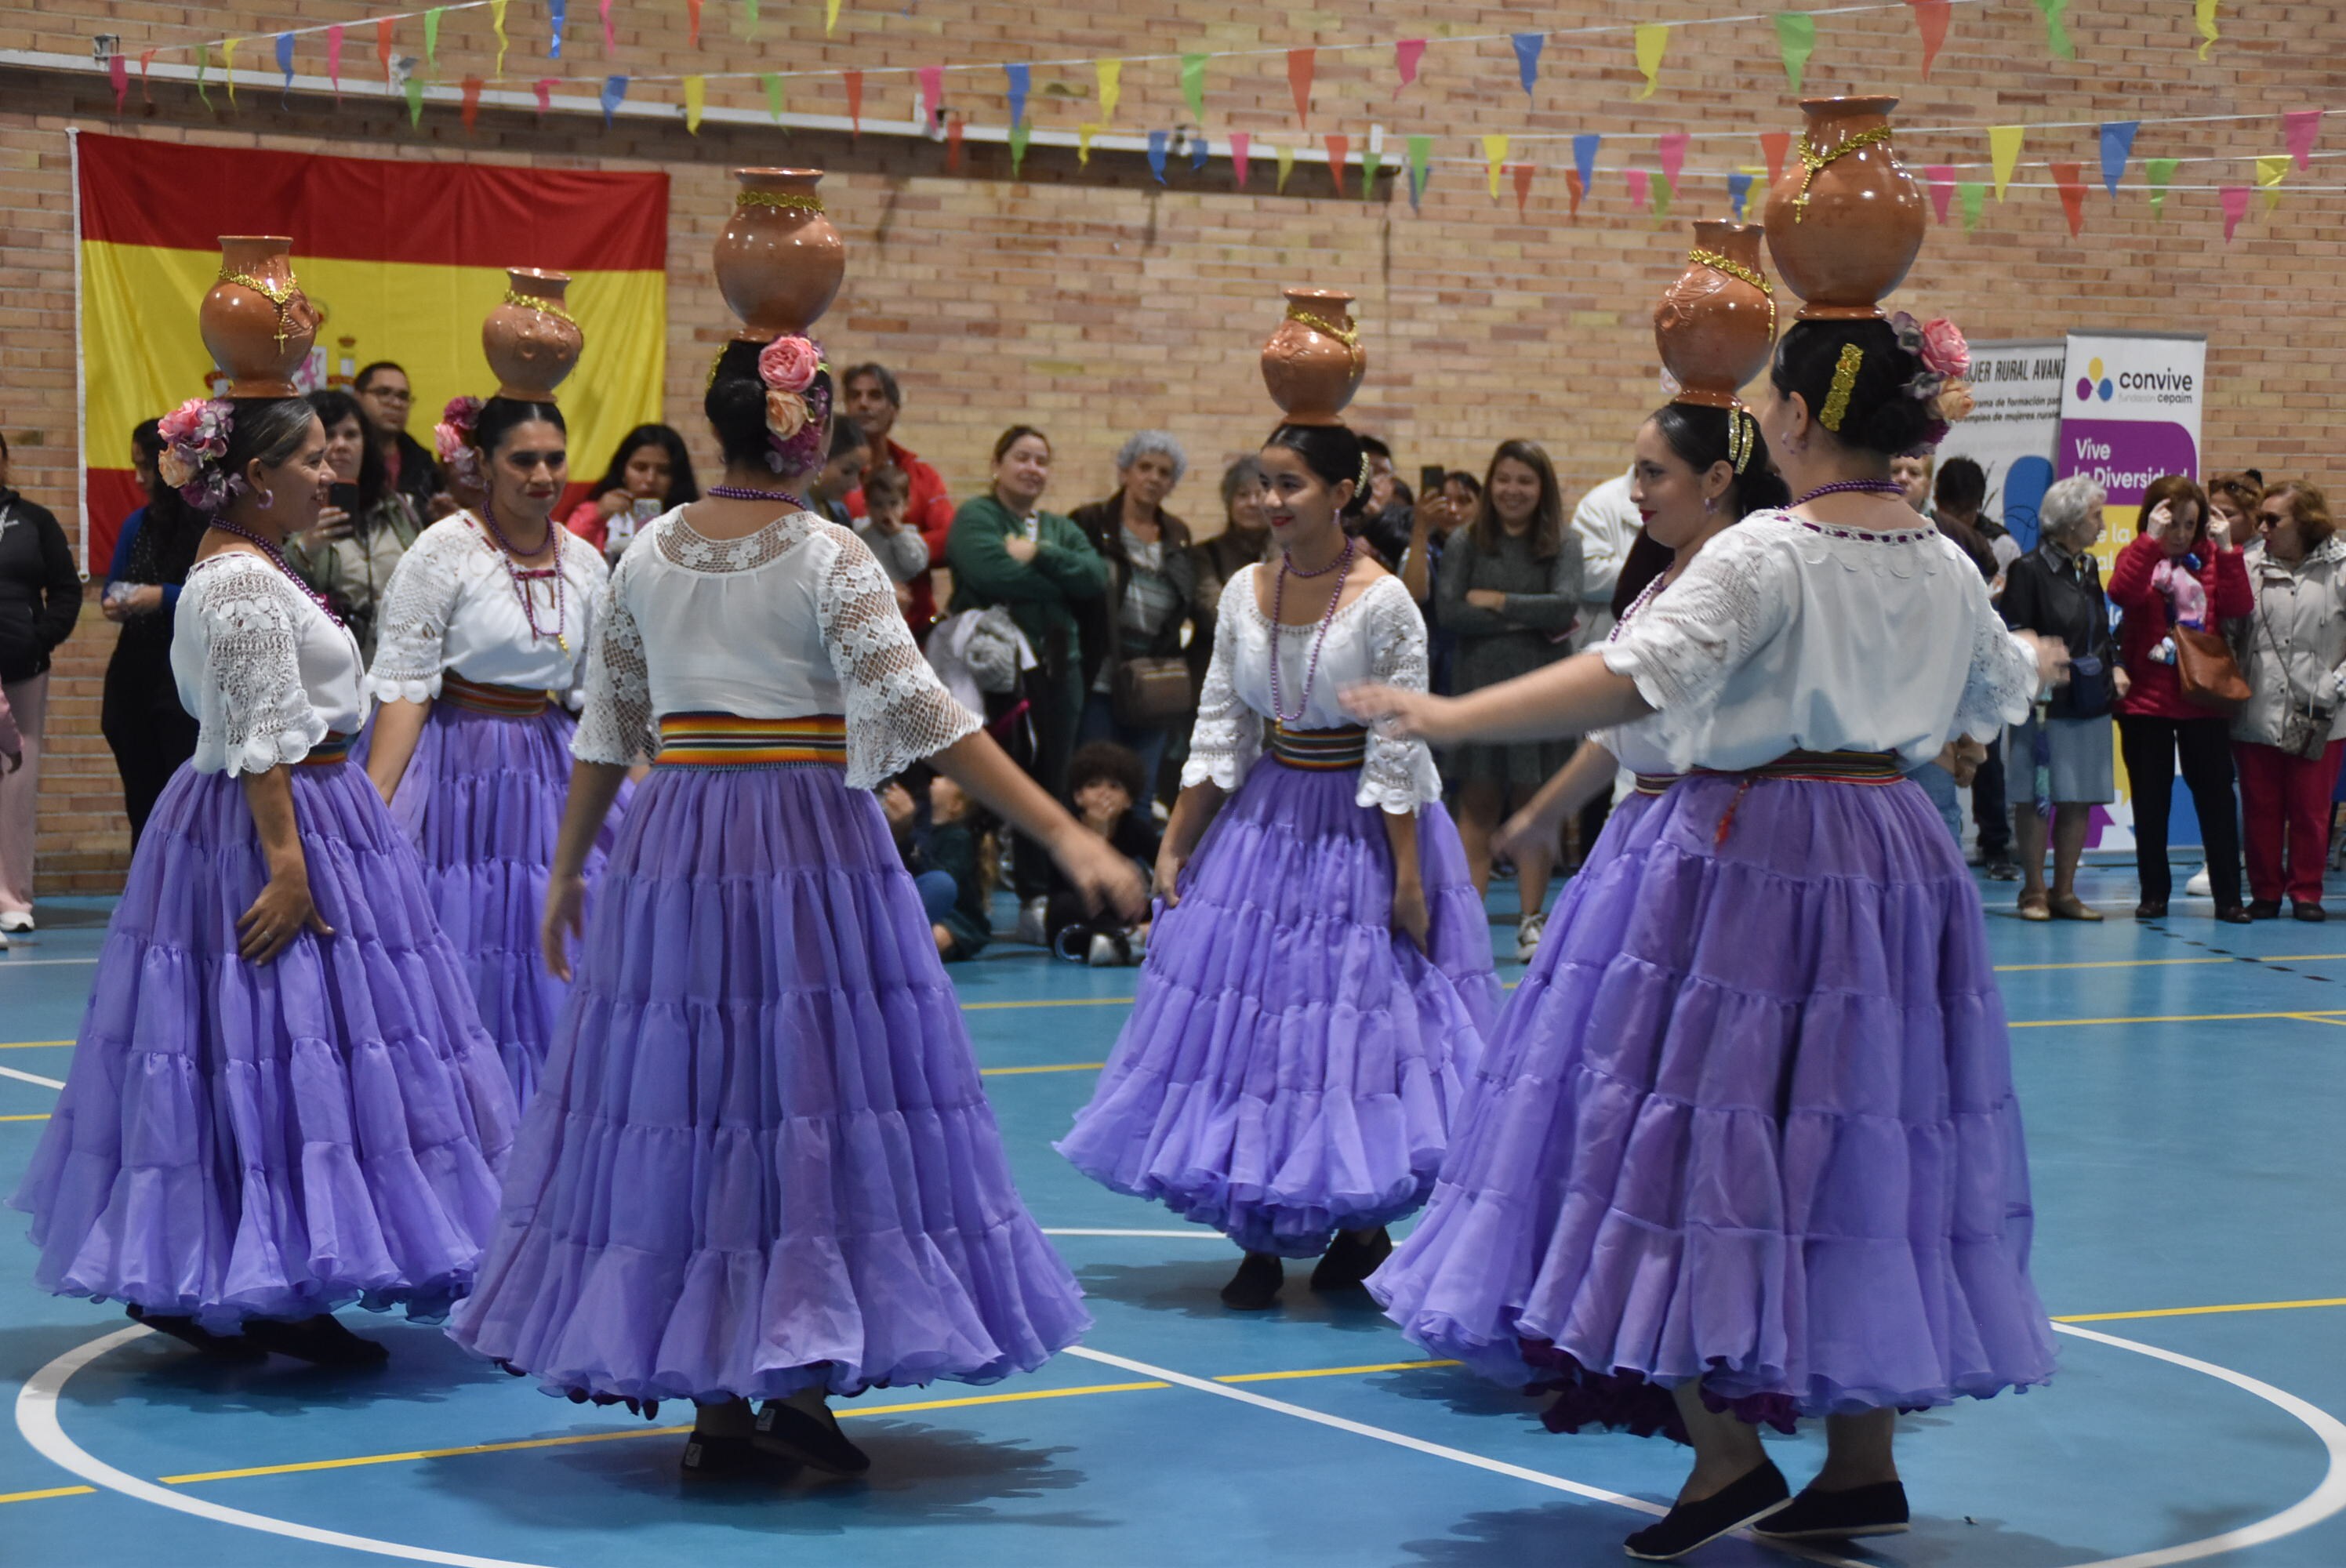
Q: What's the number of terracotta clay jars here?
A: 6